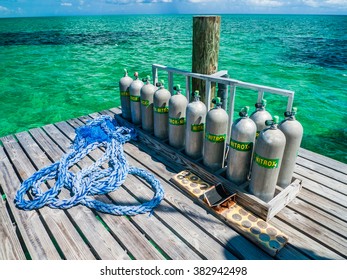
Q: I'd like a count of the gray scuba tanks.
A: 11